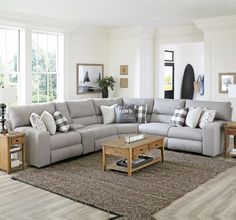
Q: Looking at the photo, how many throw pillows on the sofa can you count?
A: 9